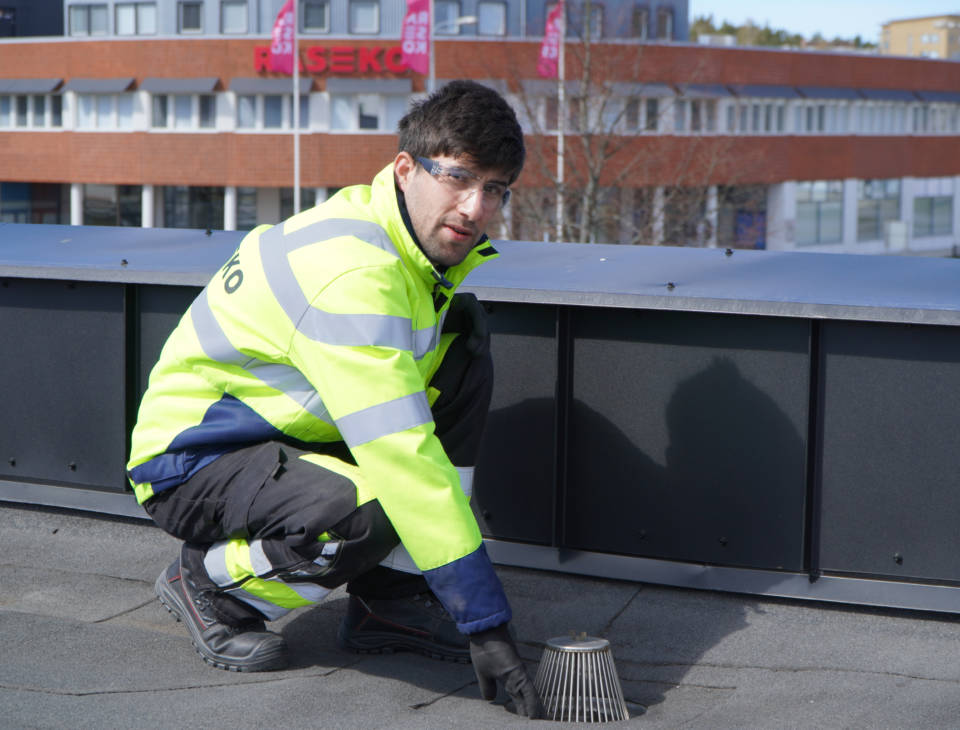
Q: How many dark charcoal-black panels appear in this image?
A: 5